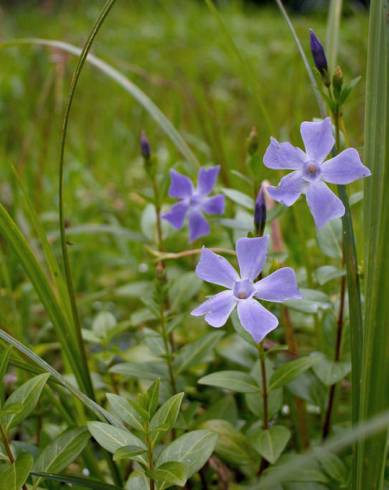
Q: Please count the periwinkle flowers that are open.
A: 3